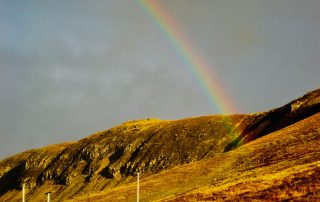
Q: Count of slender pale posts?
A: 3